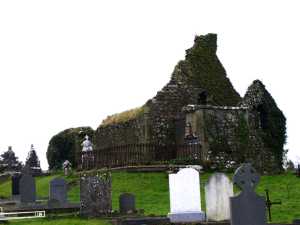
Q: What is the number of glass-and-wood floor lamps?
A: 0